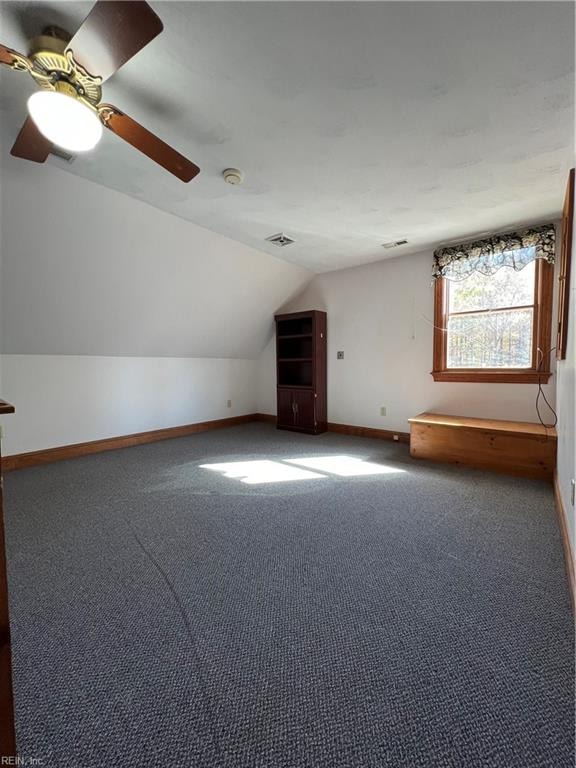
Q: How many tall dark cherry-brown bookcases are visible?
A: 1